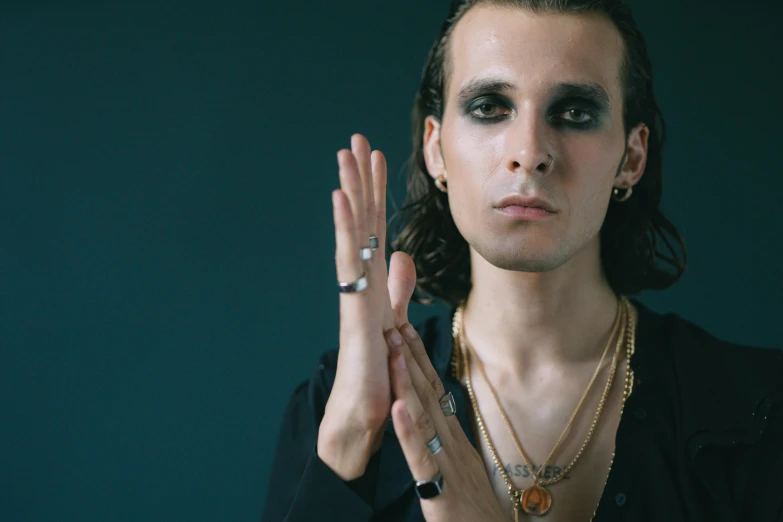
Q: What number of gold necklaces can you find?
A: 3